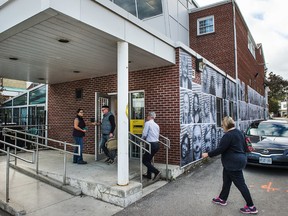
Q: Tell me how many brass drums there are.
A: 0